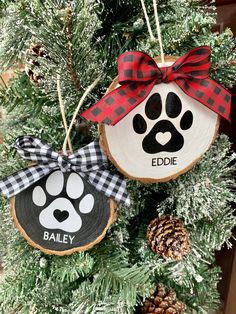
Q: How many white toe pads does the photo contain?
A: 4